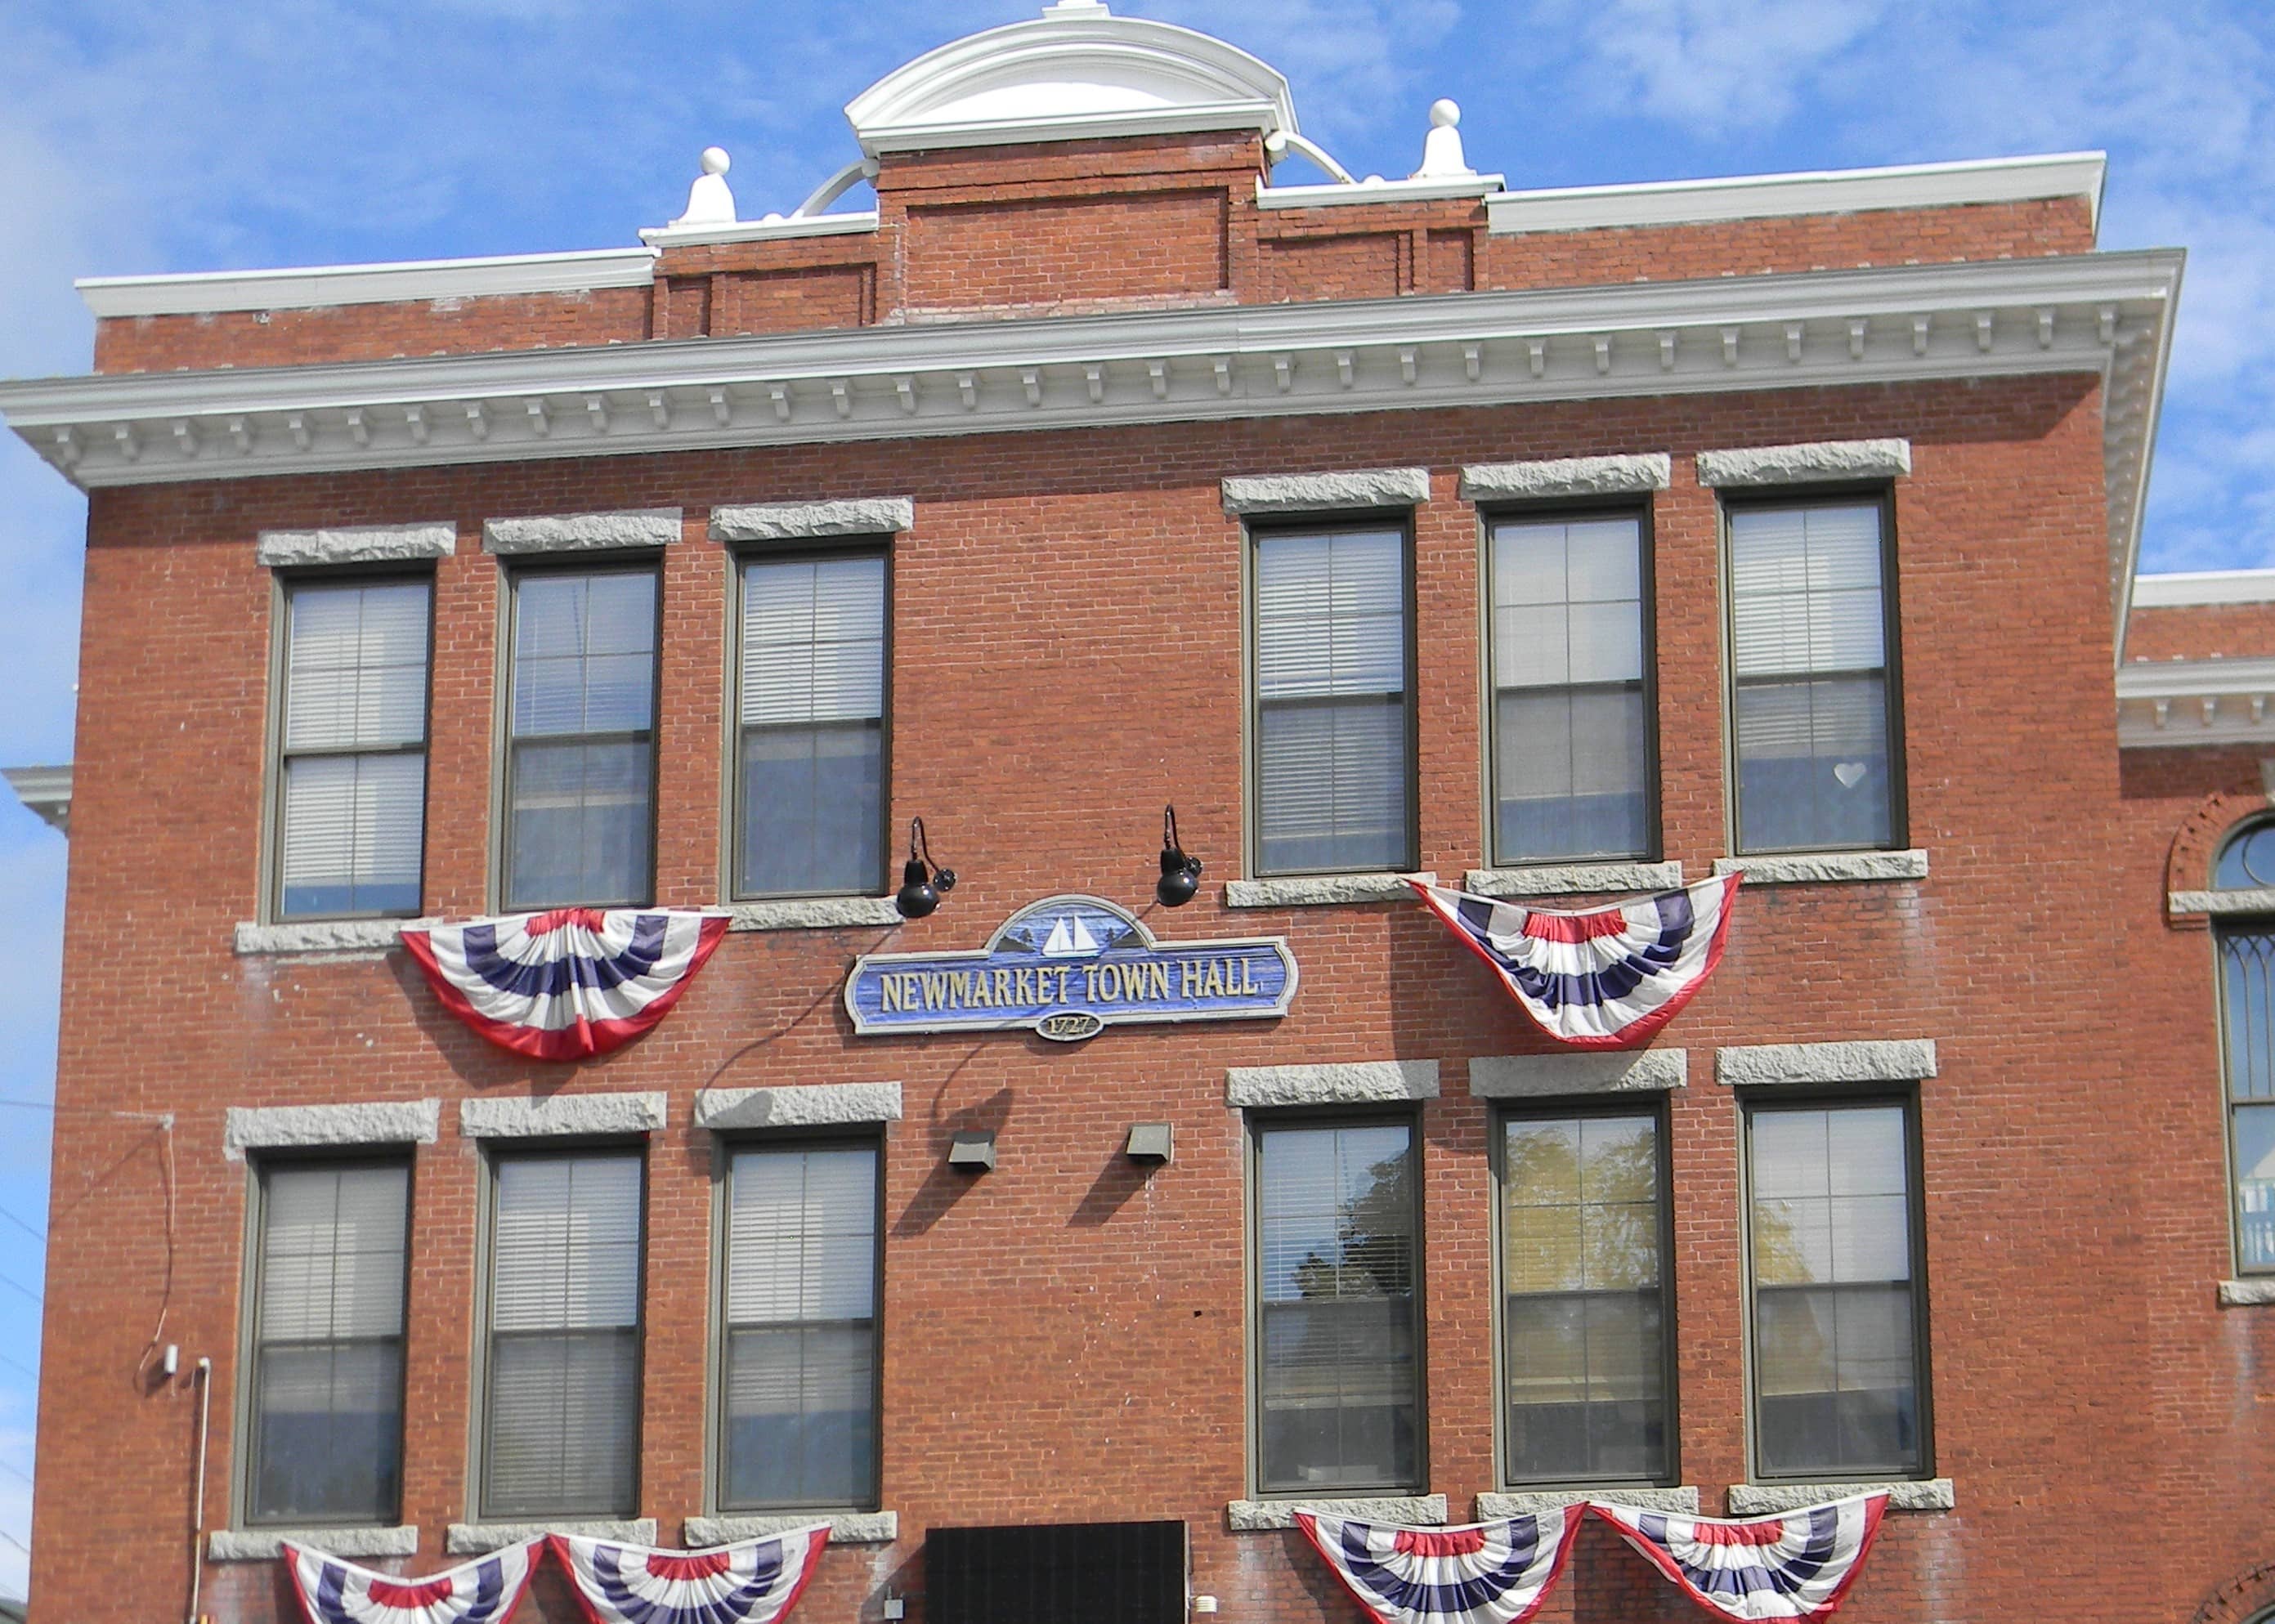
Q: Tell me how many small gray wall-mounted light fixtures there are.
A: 2